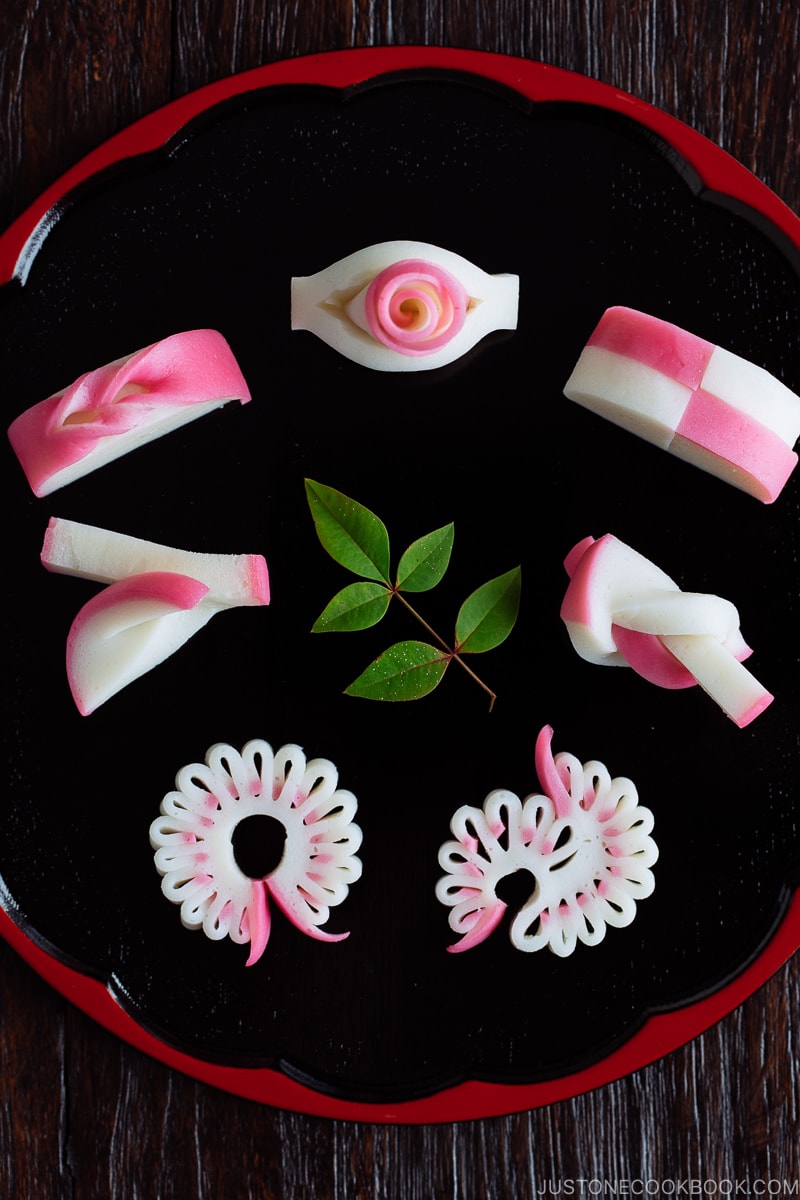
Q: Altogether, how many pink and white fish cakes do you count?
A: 7